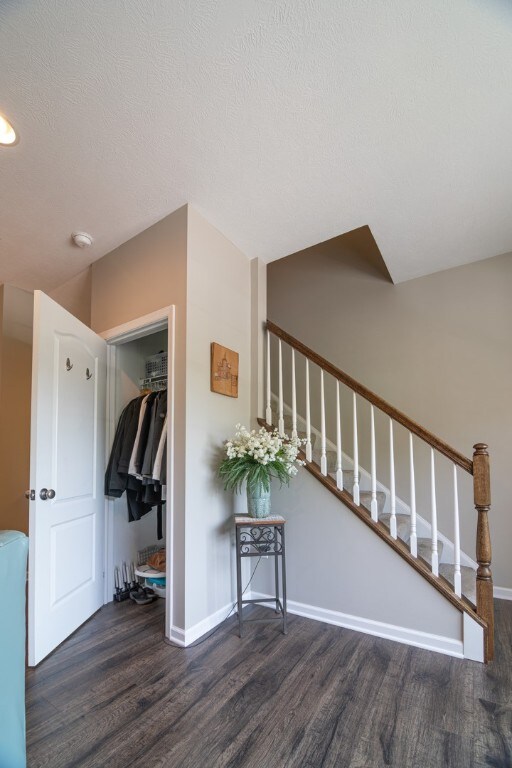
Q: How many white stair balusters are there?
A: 12